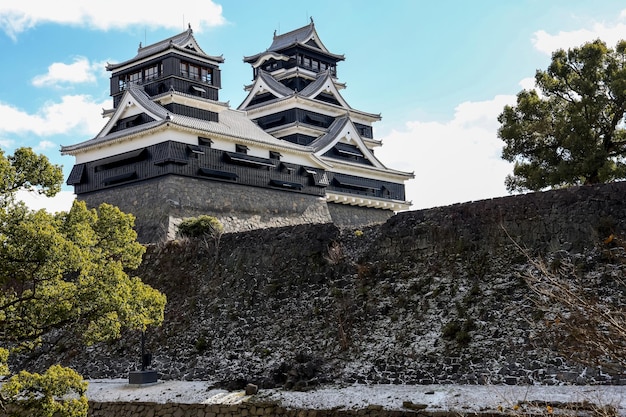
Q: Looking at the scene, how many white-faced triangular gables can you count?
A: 6